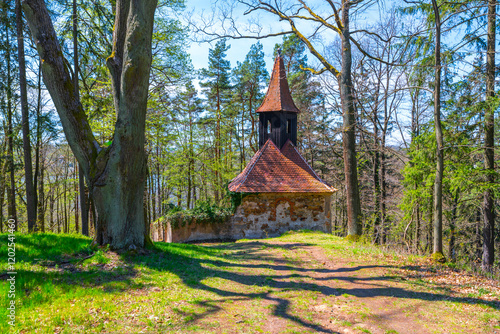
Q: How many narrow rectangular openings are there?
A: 2